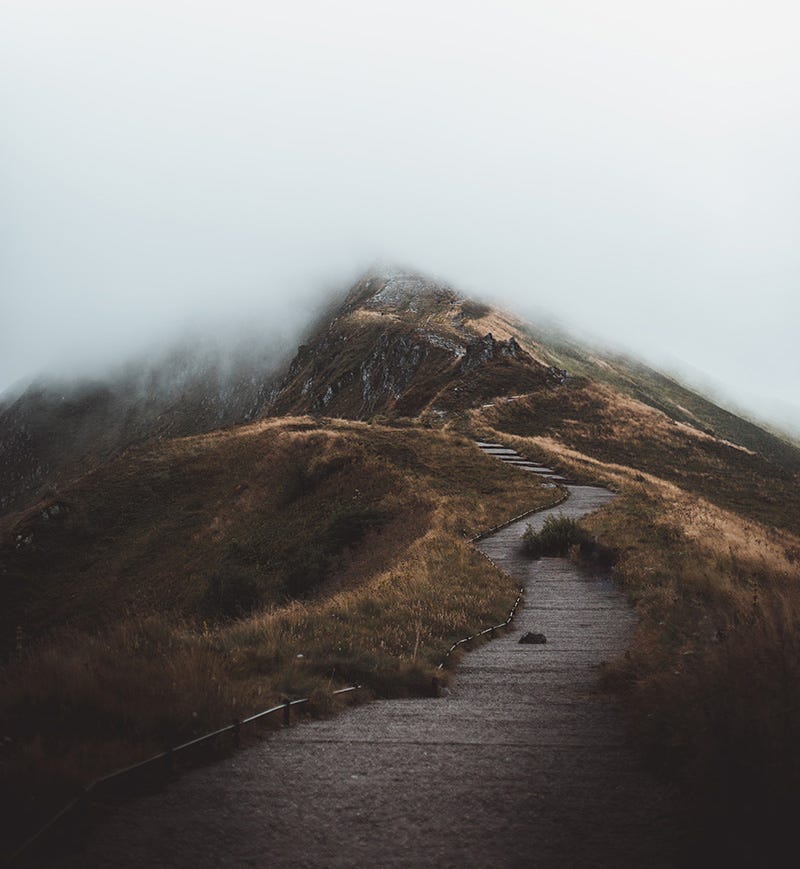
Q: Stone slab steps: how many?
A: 6